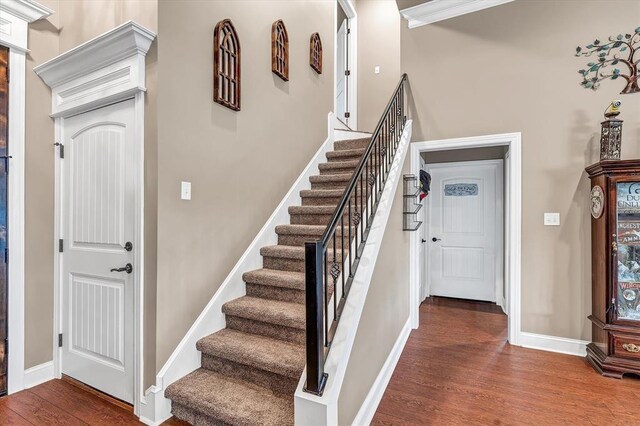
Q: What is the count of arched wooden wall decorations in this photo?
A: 3